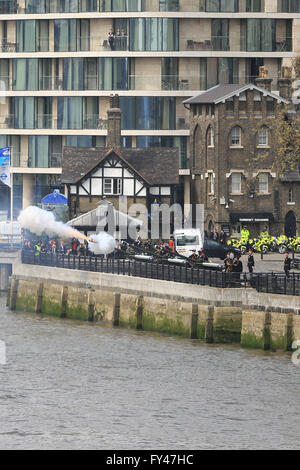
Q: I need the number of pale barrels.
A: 3